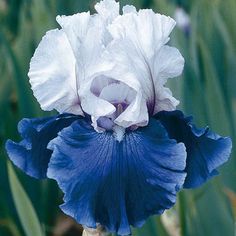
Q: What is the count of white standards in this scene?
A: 3